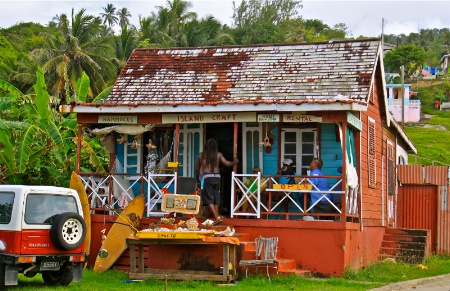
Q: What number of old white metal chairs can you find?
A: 1